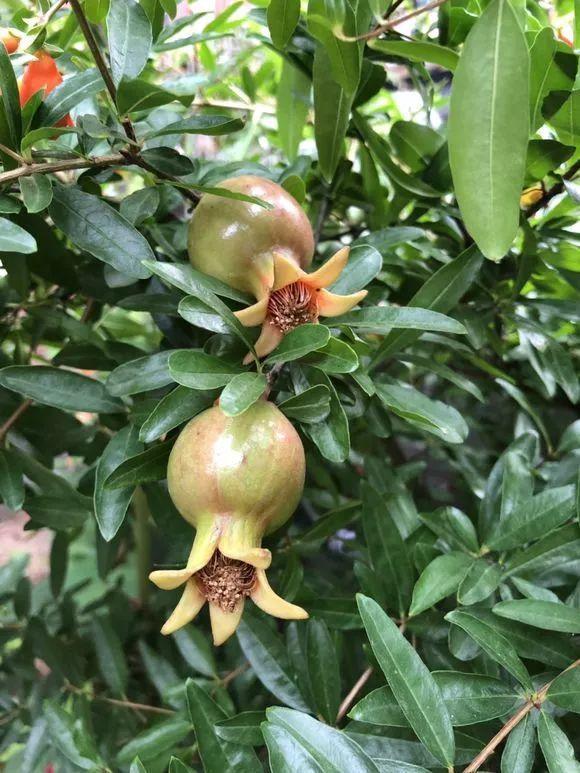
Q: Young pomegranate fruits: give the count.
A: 2